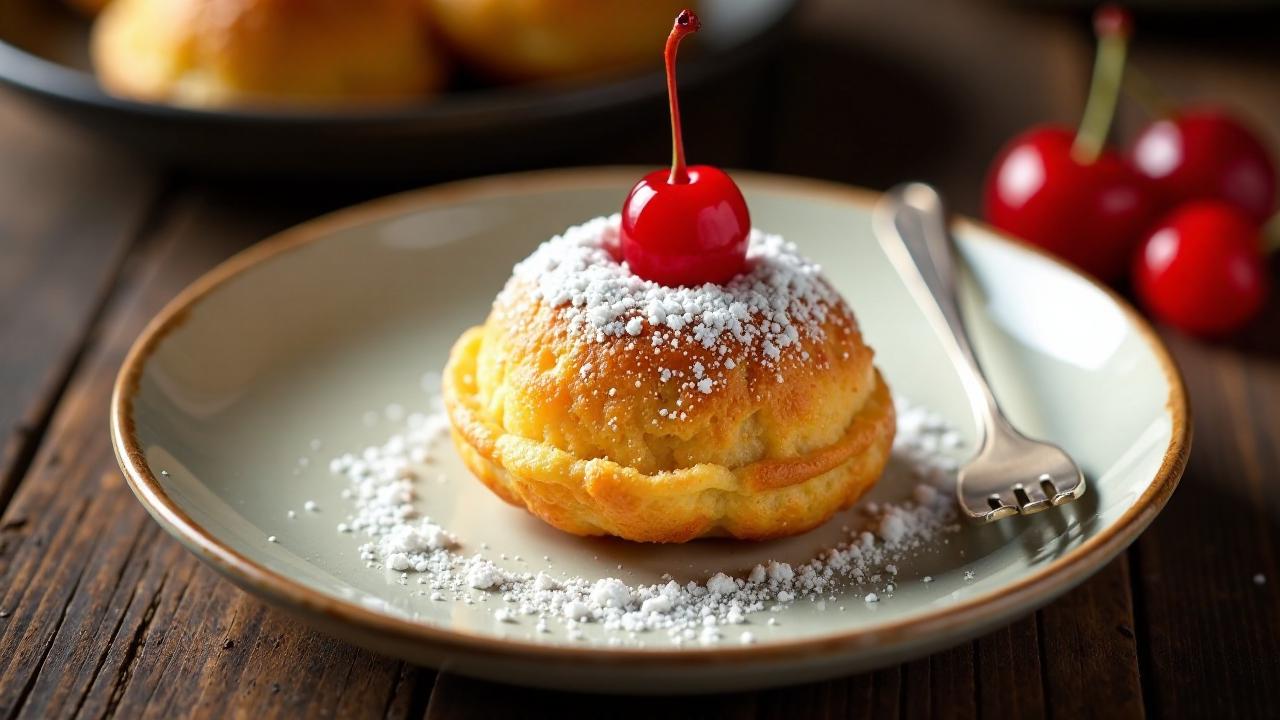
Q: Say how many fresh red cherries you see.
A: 4